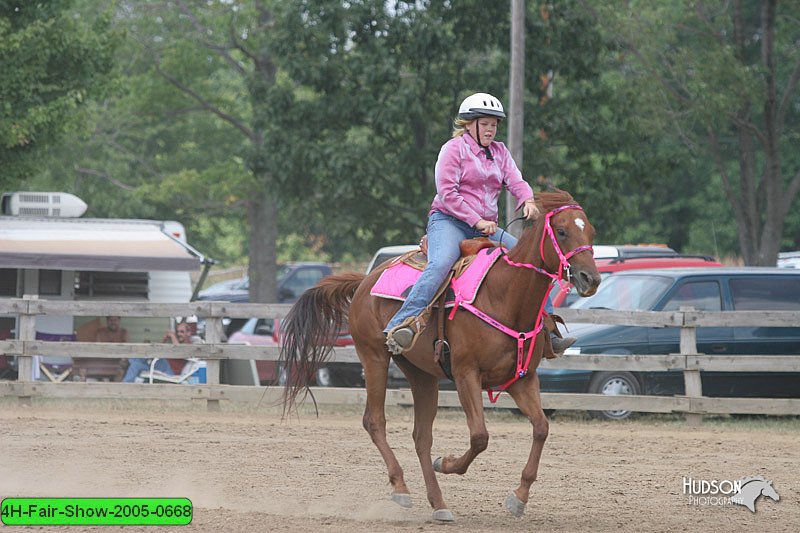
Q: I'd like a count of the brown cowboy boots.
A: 2